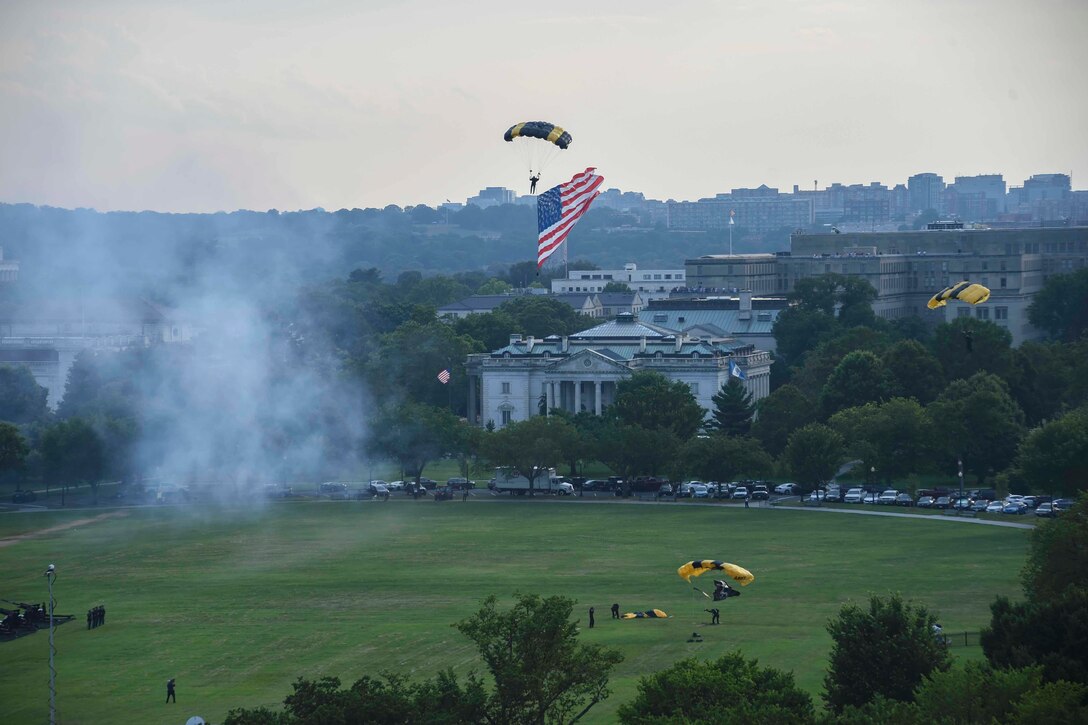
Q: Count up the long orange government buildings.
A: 0